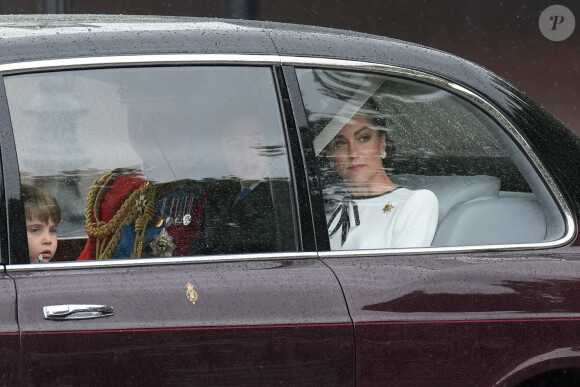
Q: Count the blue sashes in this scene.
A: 1